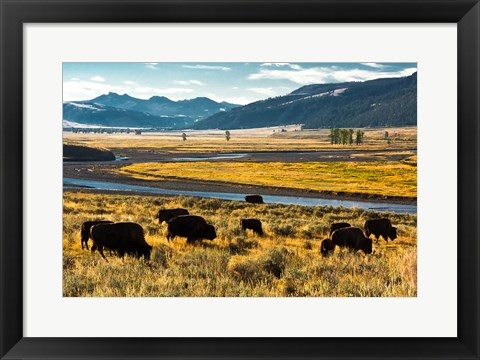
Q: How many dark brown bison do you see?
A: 10